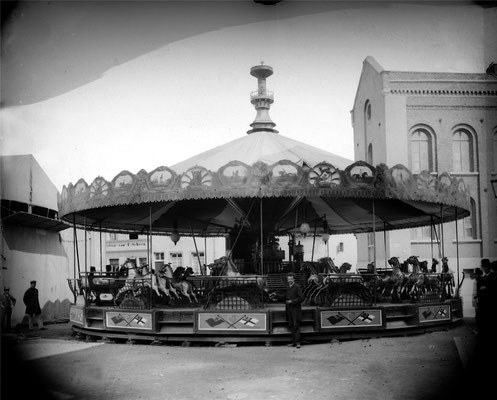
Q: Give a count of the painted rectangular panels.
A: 5